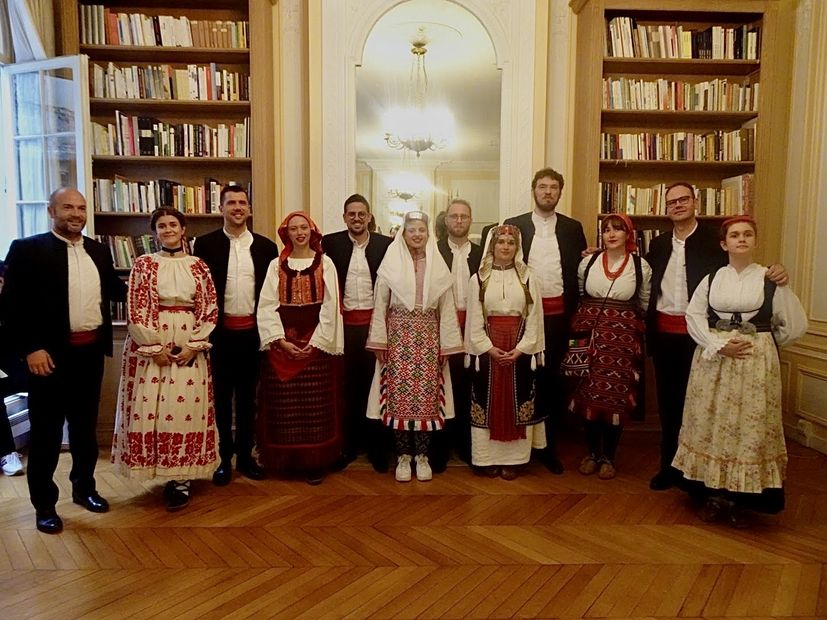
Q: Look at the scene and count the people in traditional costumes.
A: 12